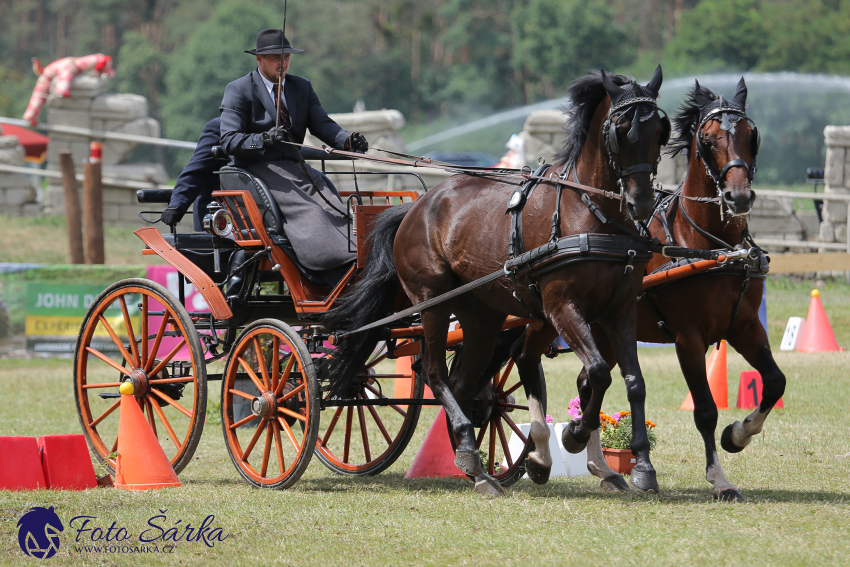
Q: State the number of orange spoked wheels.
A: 4